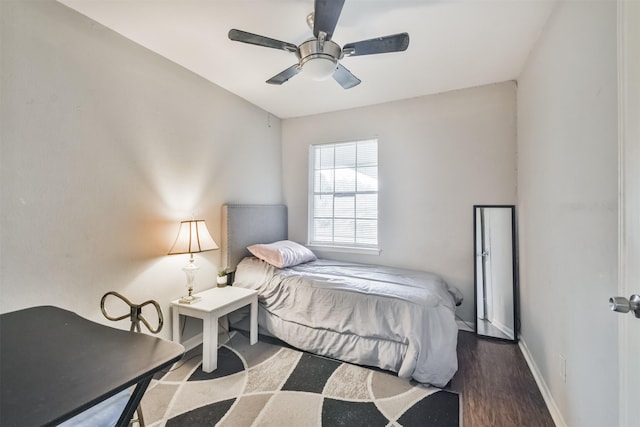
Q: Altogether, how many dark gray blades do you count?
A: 5